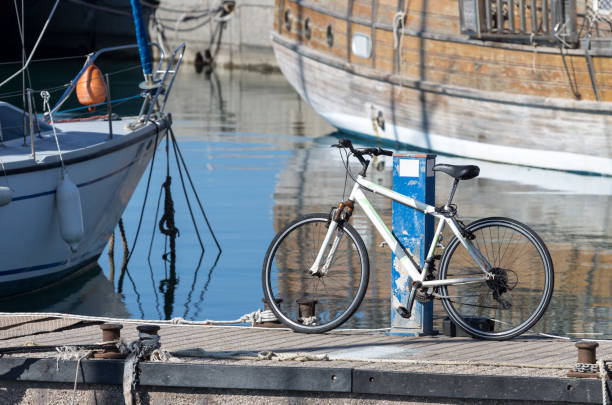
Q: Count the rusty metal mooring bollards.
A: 5